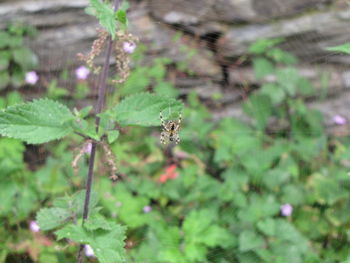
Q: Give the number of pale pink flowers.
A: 9